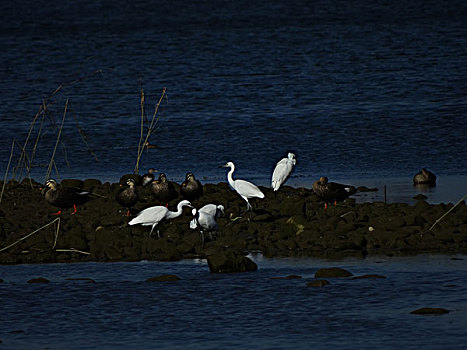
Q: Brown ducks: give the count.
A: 7